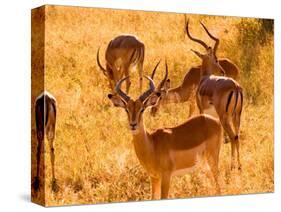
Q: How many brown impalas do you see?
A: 5